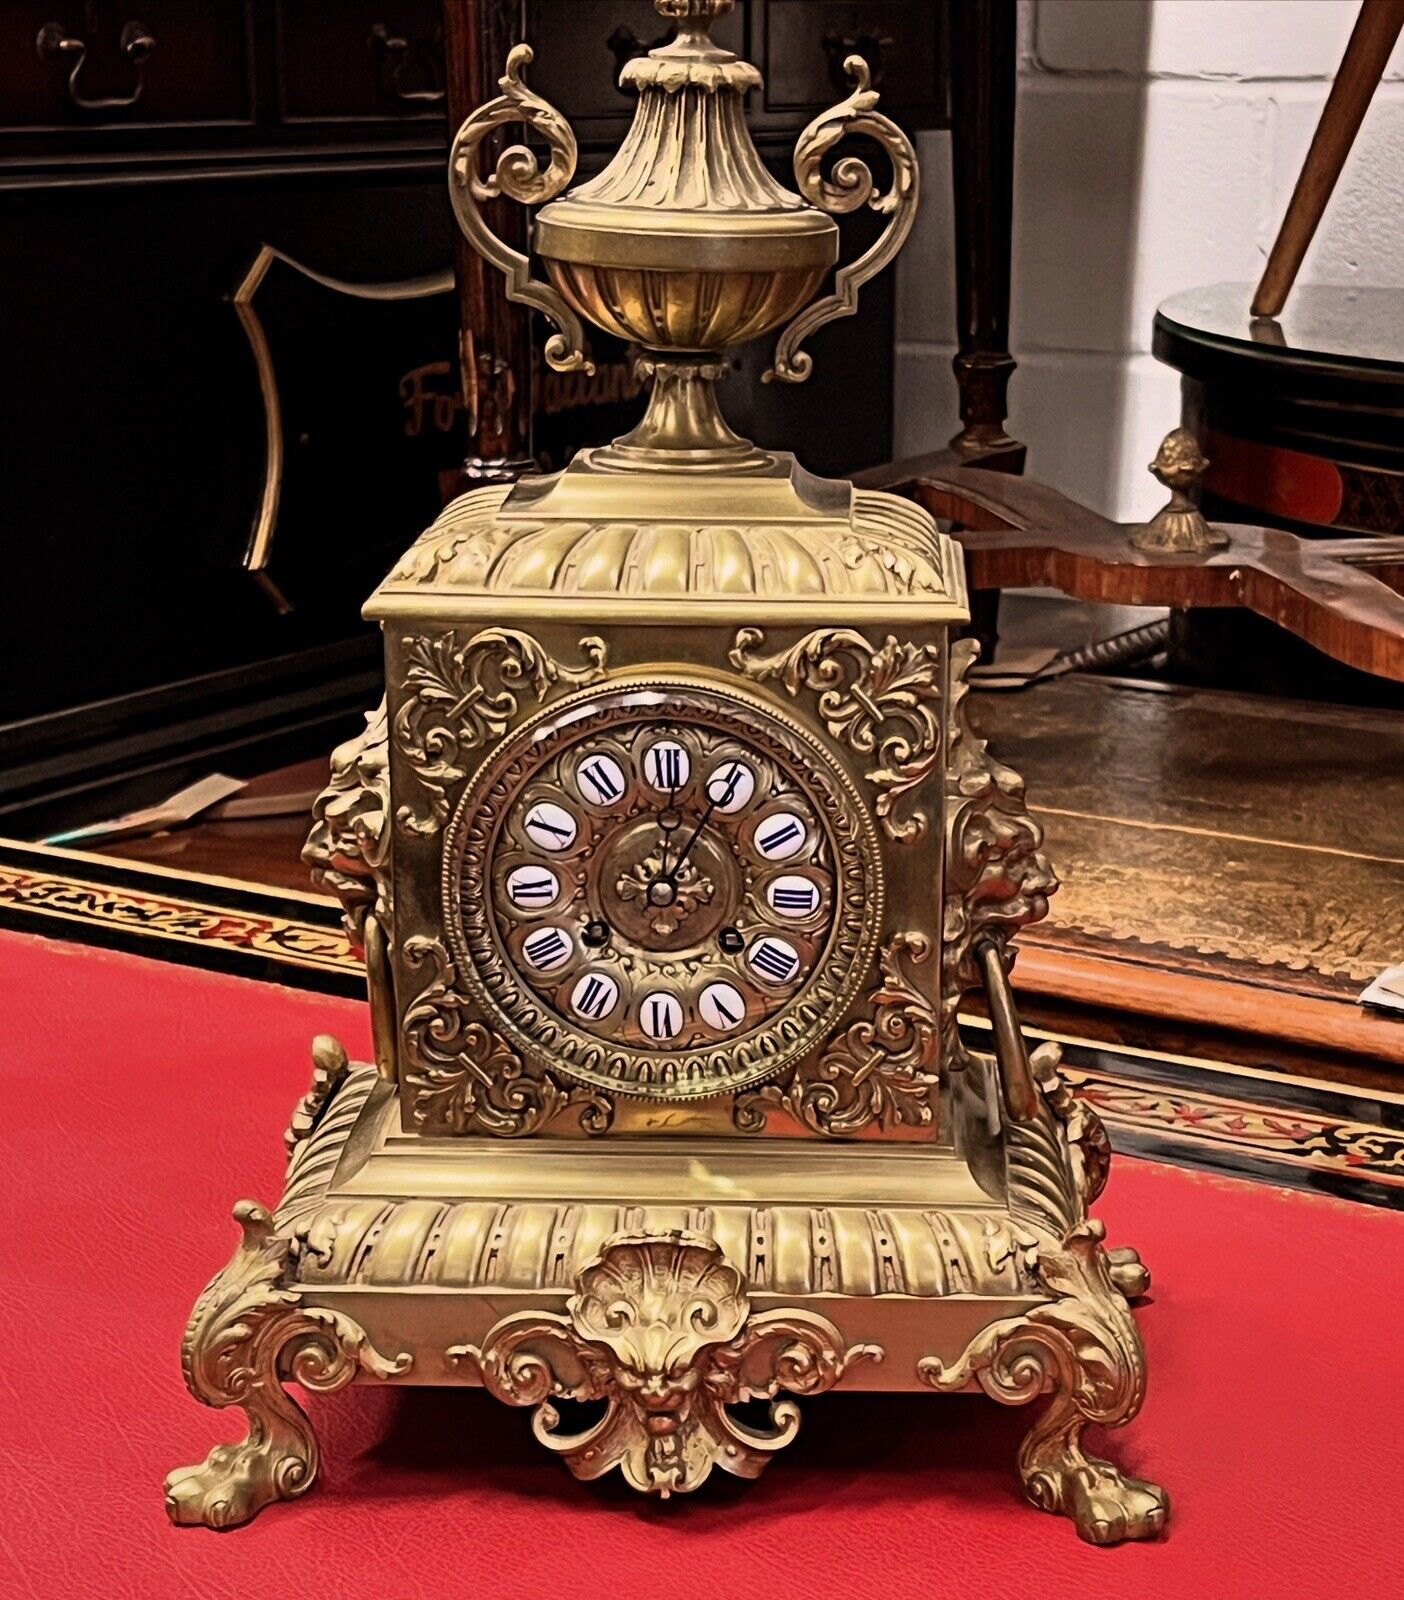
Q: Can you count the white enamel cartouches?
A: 12